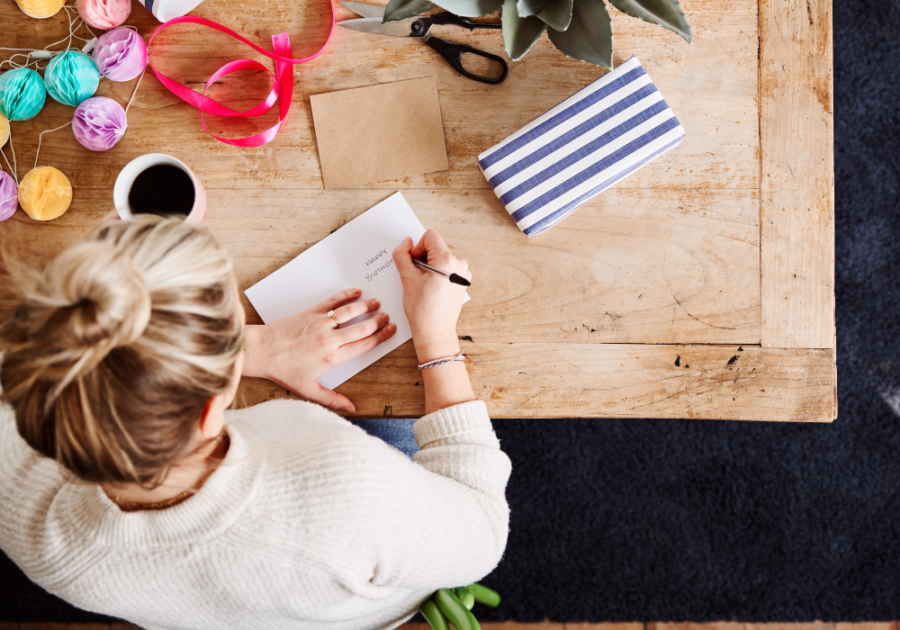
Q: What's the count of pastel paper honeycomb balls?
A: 9